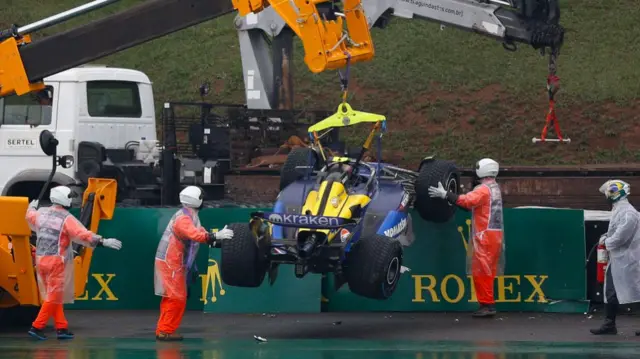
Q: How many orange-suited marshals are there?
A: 3